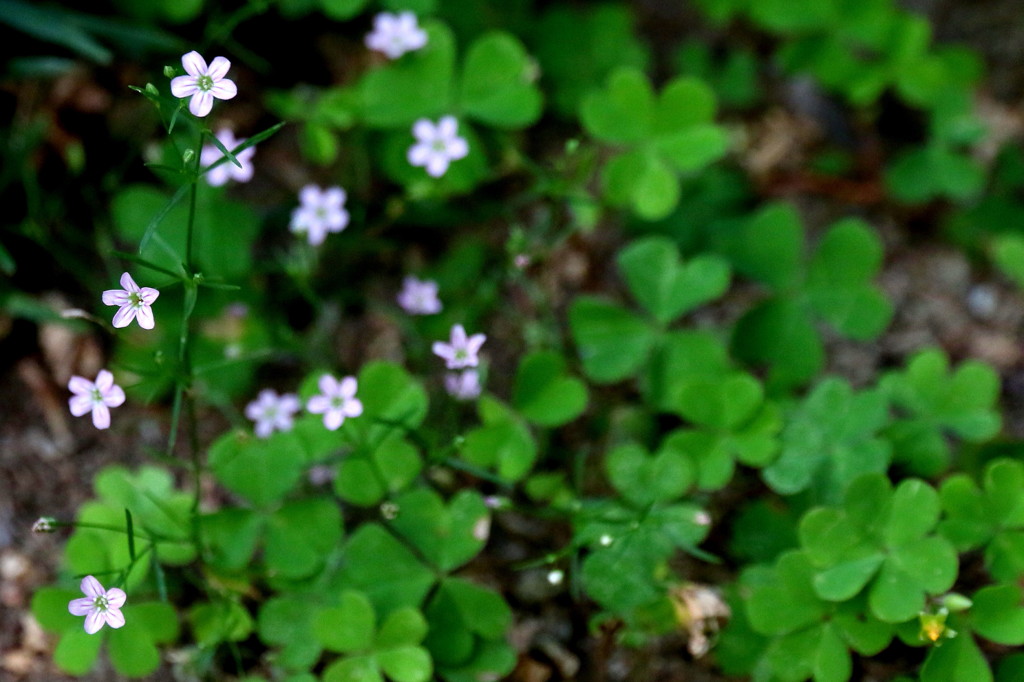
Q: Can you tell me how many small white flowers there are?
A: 13